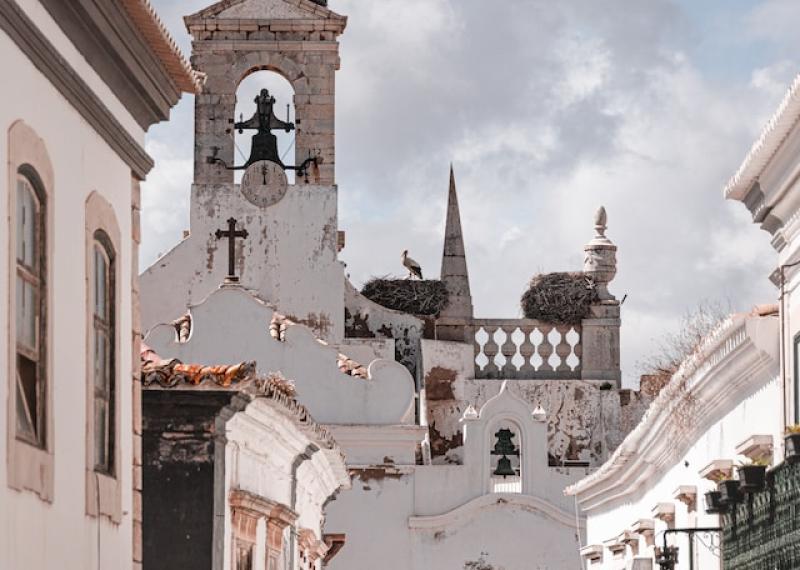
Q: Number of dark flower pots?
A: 4